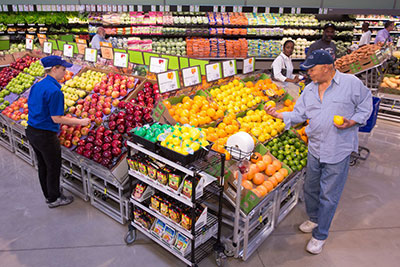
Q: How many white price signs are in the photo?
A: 11